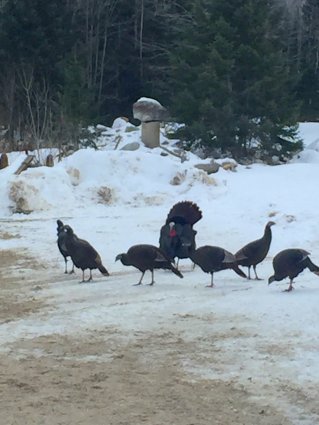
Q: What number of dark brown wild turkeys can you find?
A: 7